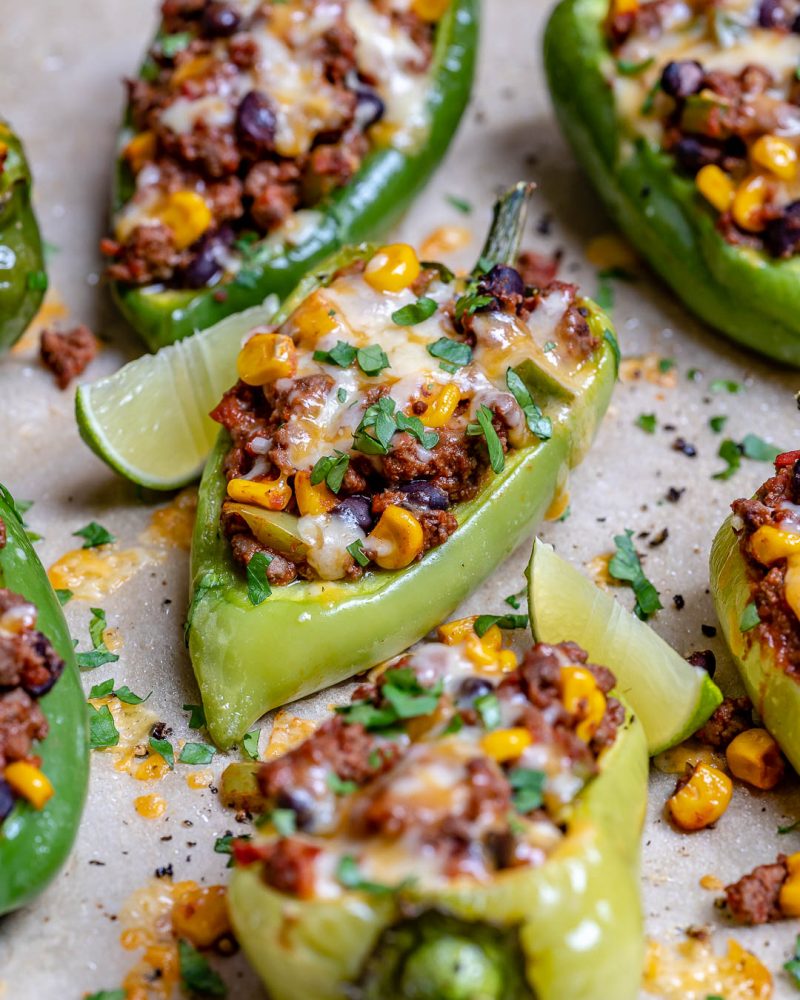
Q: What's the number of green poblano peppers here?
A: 7